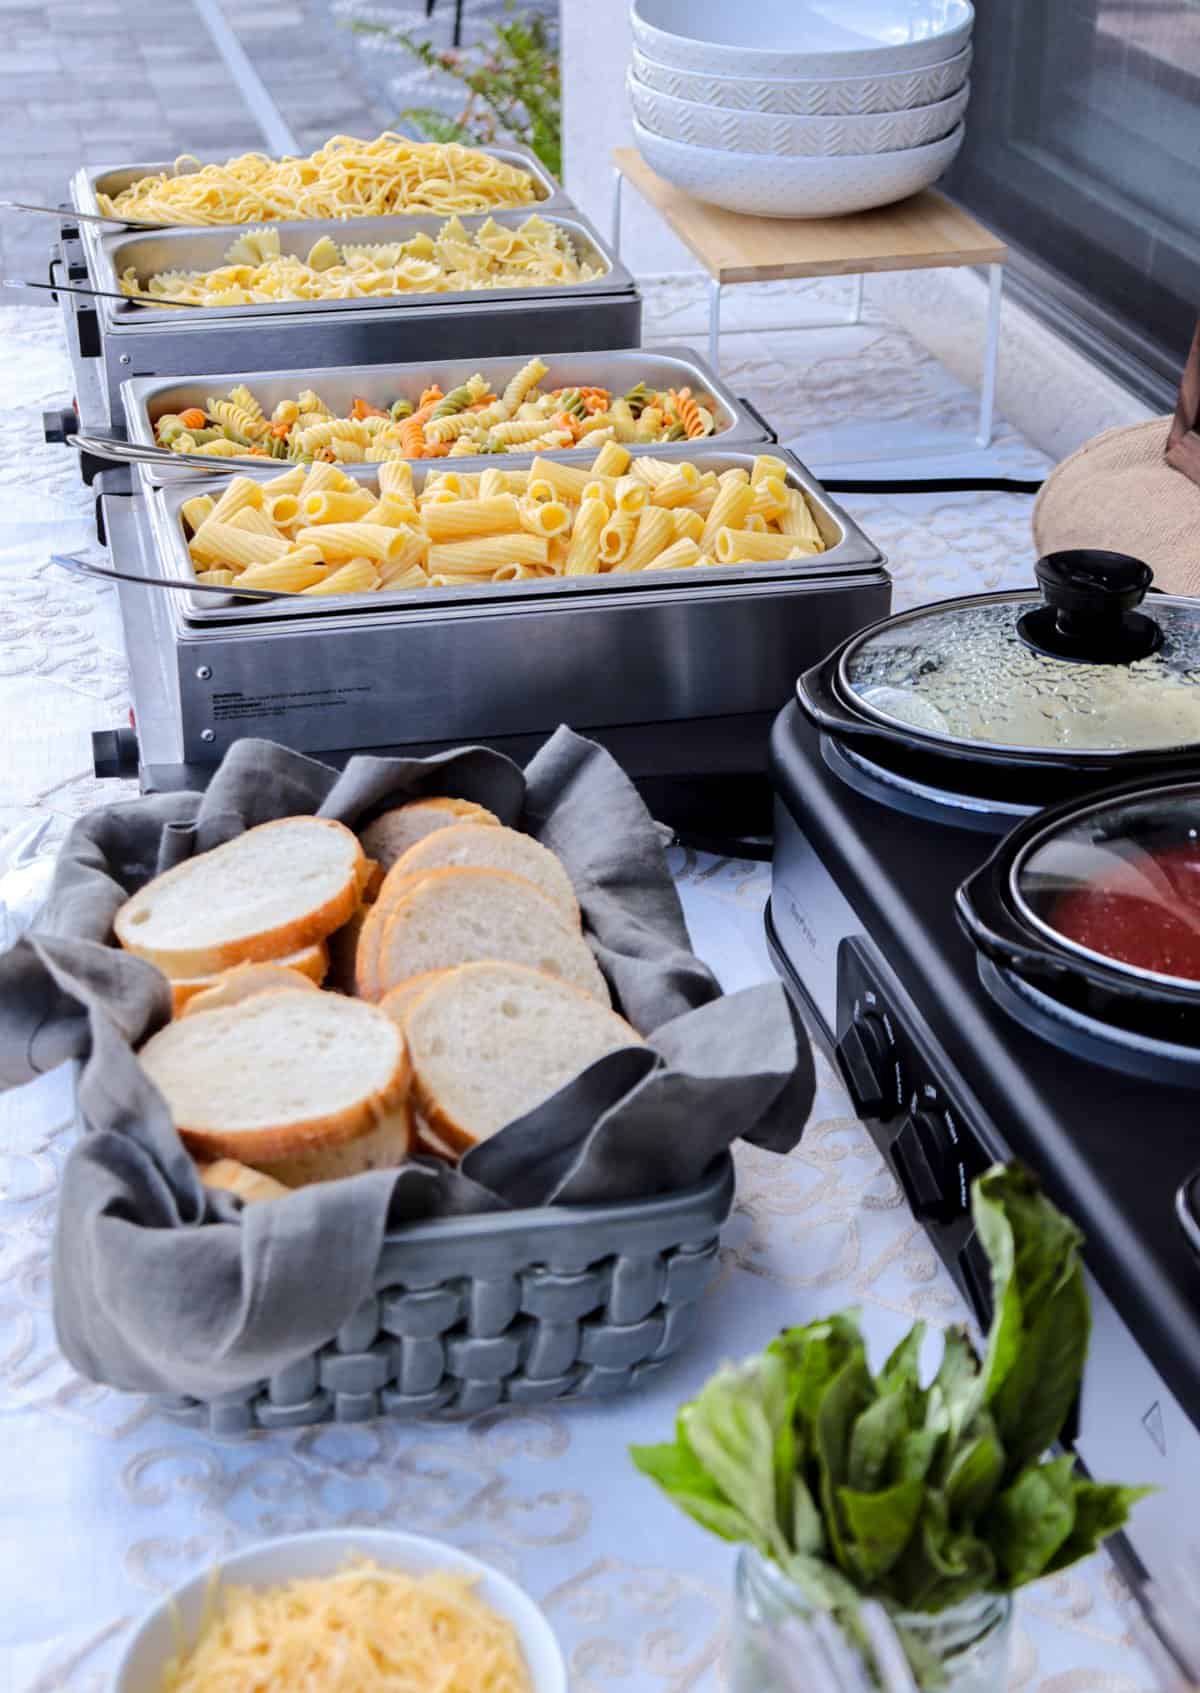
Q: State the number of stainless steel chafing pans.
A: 4